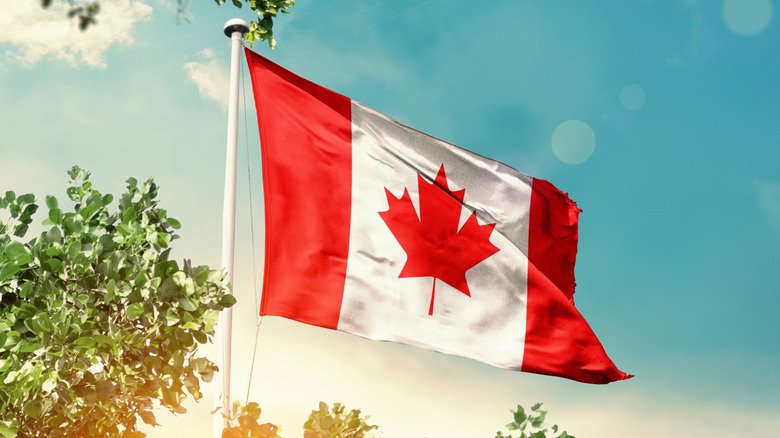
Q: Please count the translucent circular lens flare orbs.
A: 3